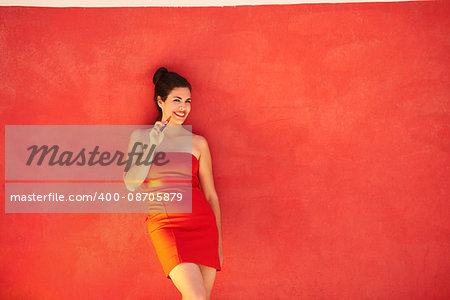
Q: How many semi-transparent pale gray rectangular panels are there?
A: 2